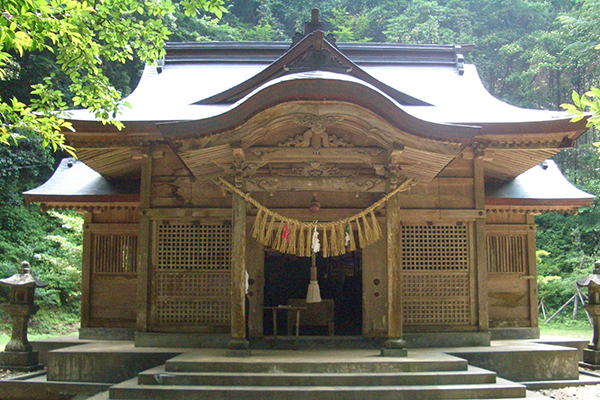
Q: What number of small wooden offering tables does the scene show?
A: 1